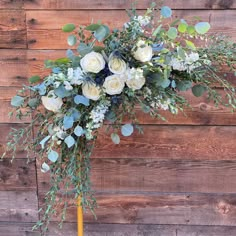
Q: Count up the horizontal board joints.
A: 7